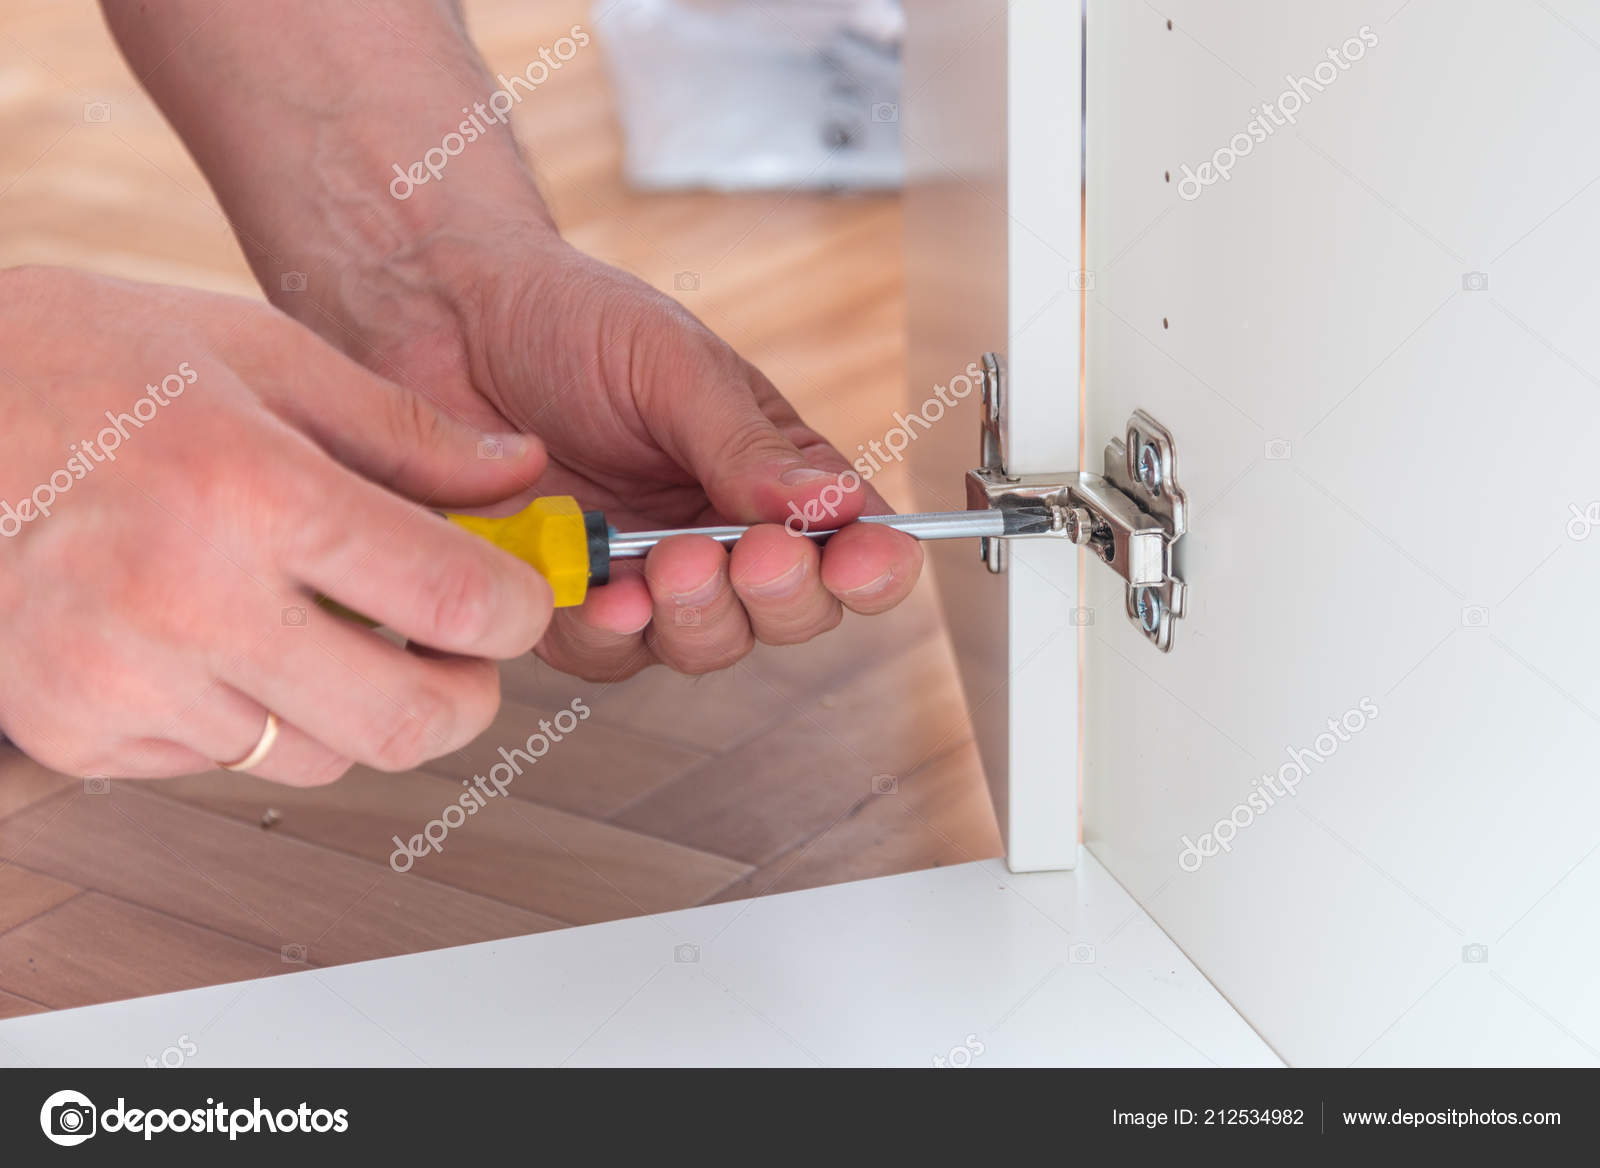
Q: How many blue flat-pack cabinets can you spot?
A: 0